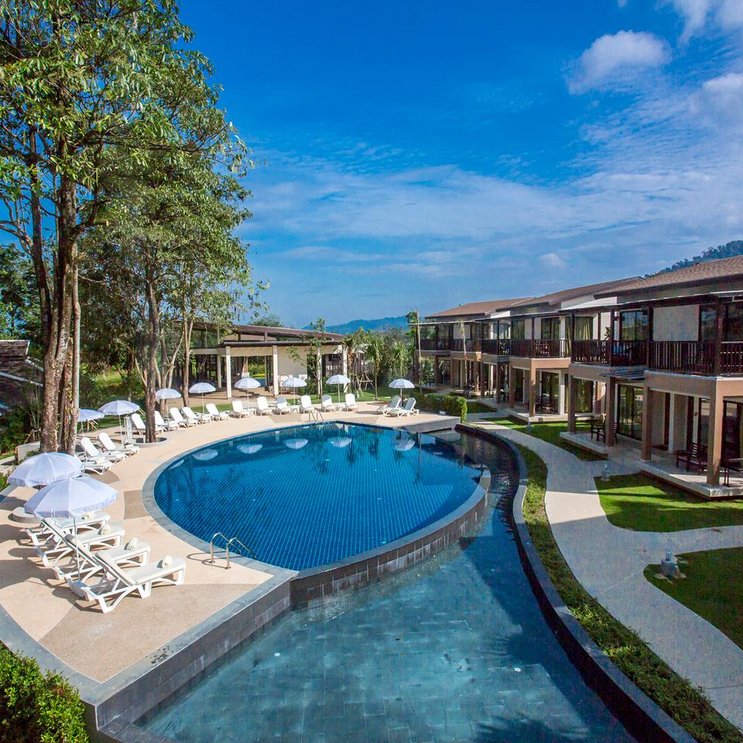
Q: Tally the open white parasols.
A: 10